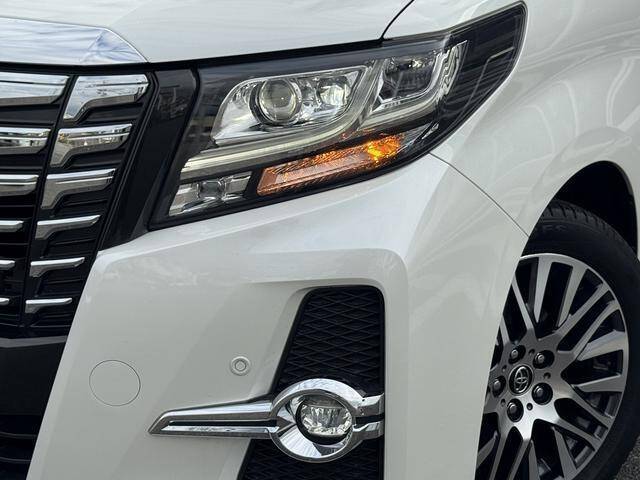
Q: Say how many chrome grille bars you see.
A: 12